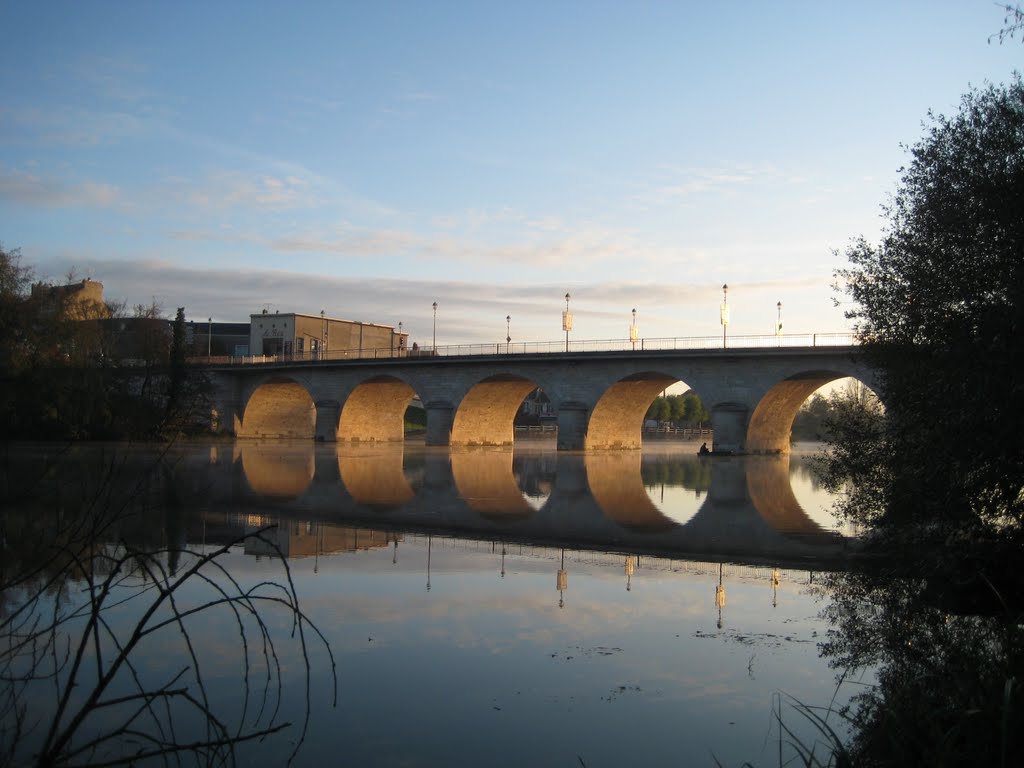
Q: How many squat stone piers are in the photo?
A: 4